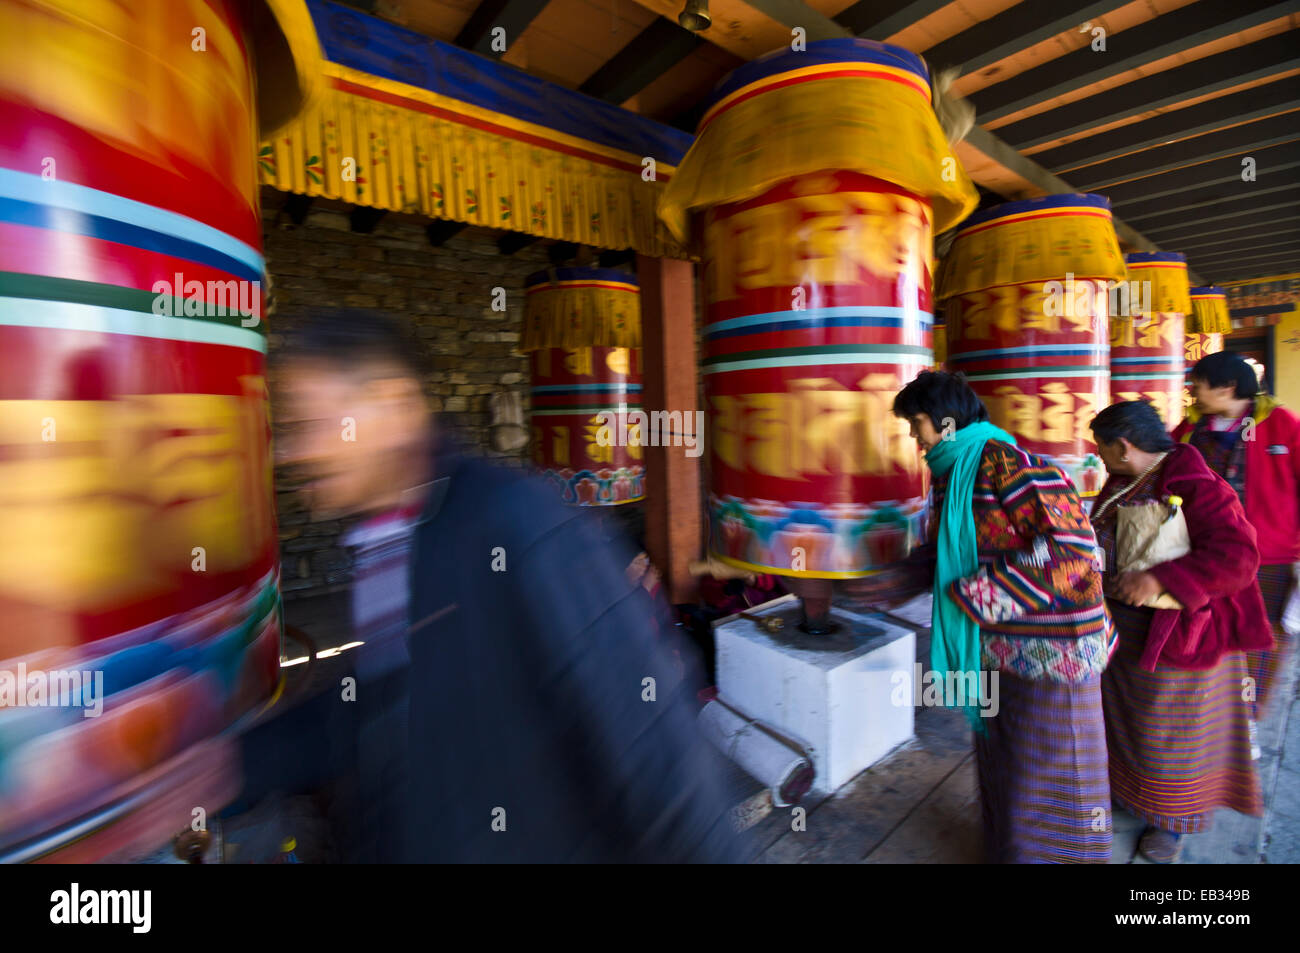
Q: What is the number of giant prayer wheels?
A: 6